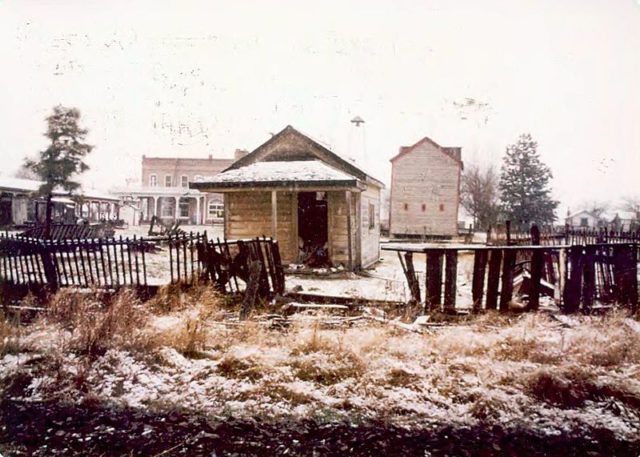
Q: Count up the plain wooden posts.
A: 2